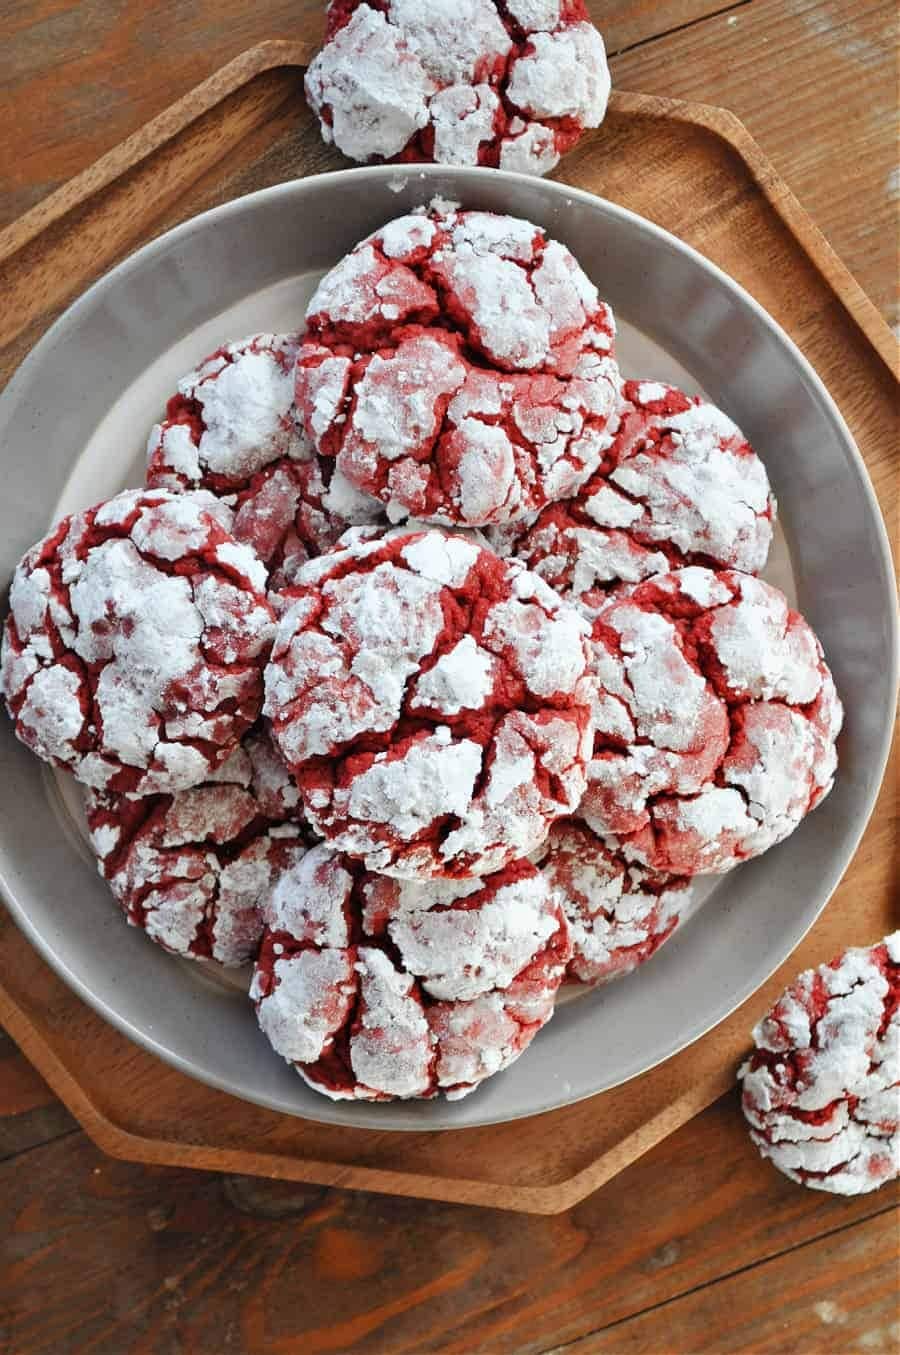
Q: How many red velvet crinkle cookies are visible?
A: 11